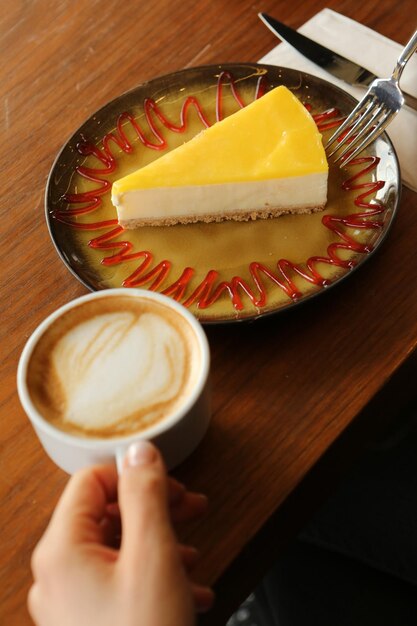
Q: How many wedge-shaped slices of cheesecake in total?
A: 1